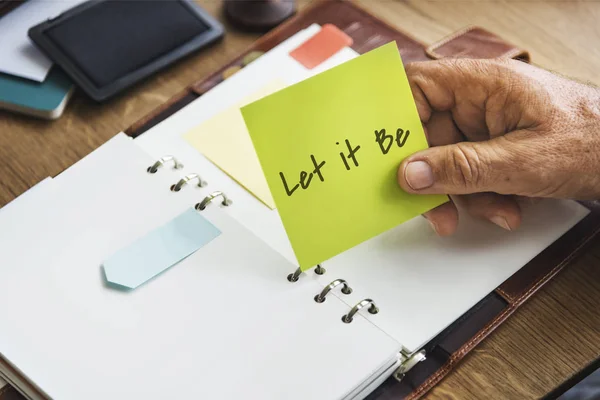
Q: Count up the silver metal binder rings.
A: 6